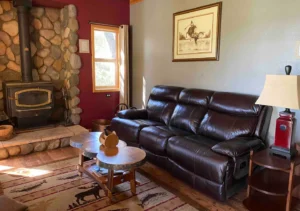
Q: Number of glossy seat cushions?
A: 3